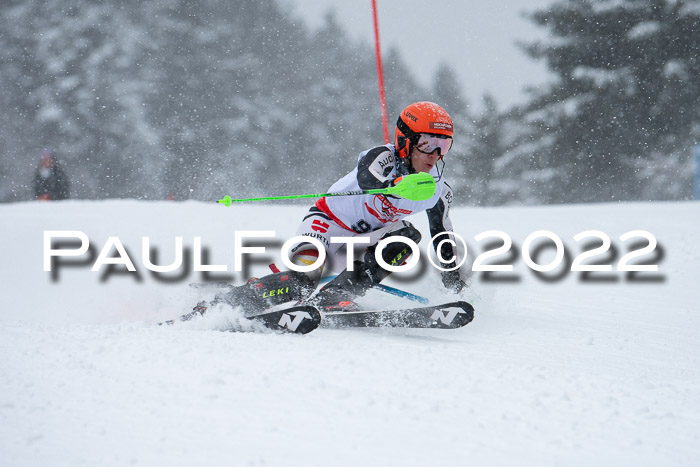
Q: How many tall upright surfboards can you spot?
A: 0